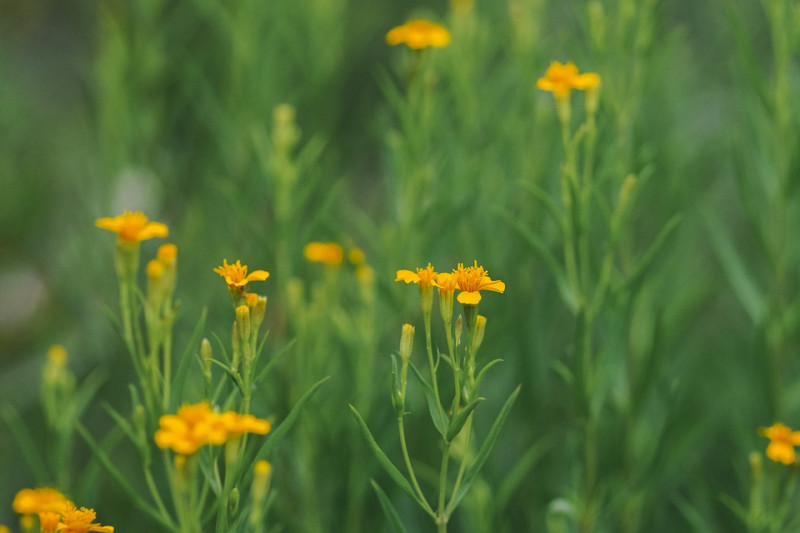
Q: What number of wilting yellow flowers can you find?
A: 0